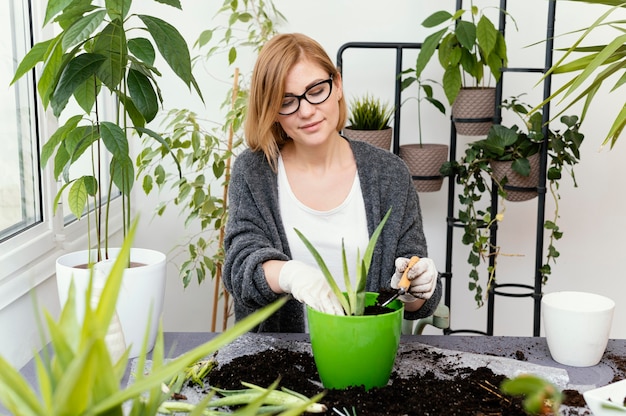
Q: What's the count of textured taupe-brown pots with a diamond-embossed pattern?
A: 4